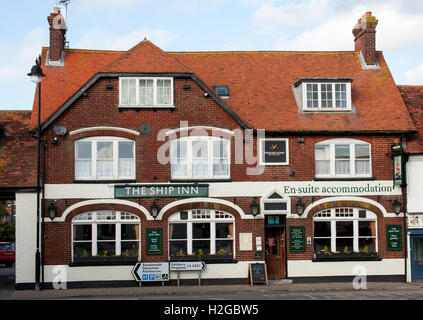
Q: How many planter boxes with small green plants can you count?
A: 3